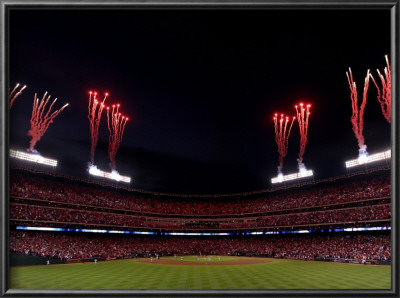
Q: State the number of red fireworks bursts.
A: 8